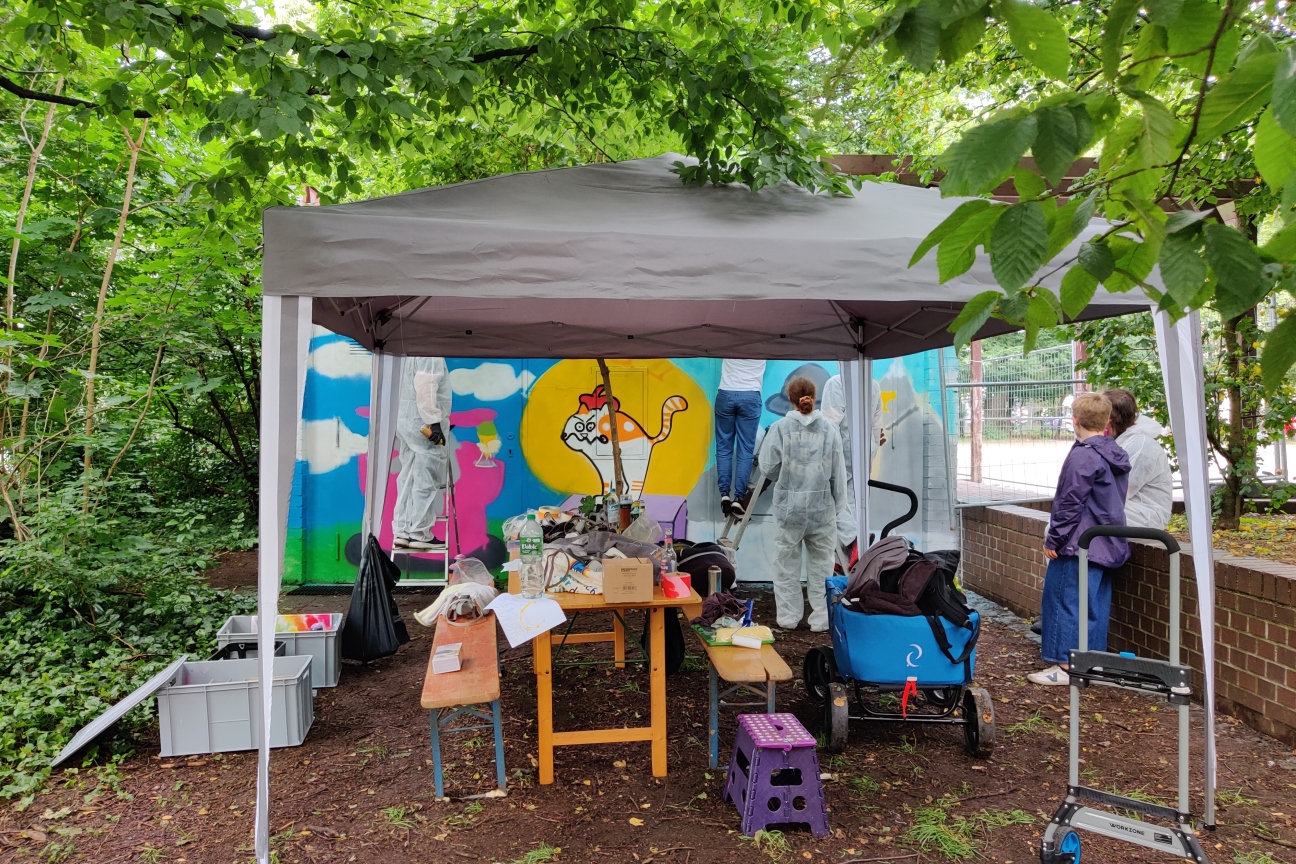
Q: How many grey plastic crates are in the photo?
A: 2